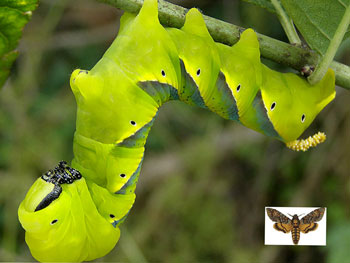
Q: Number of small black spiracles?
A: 9